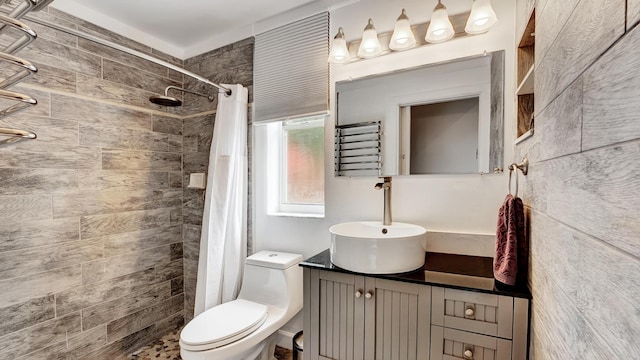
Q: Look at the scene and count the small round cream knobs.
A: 4